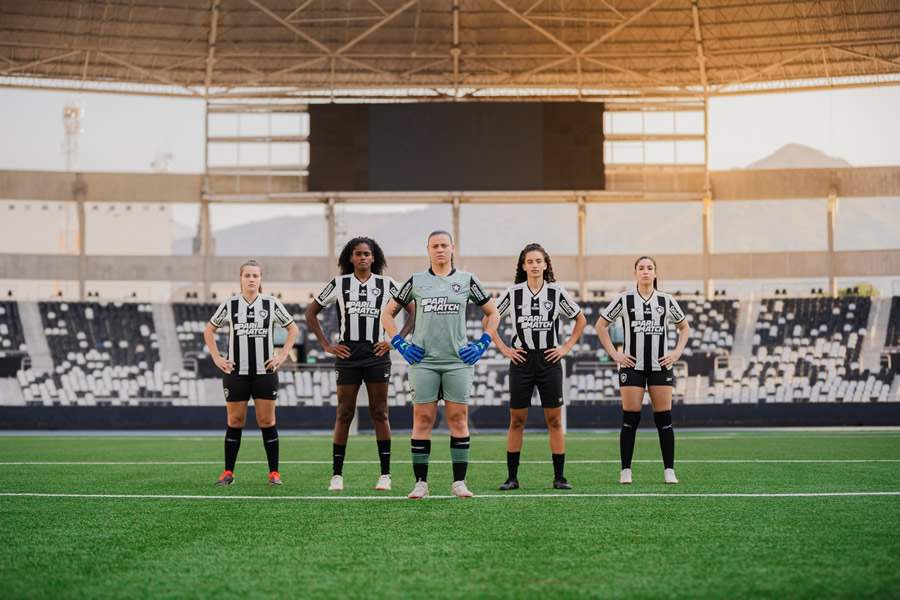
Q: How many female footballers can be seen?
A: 5